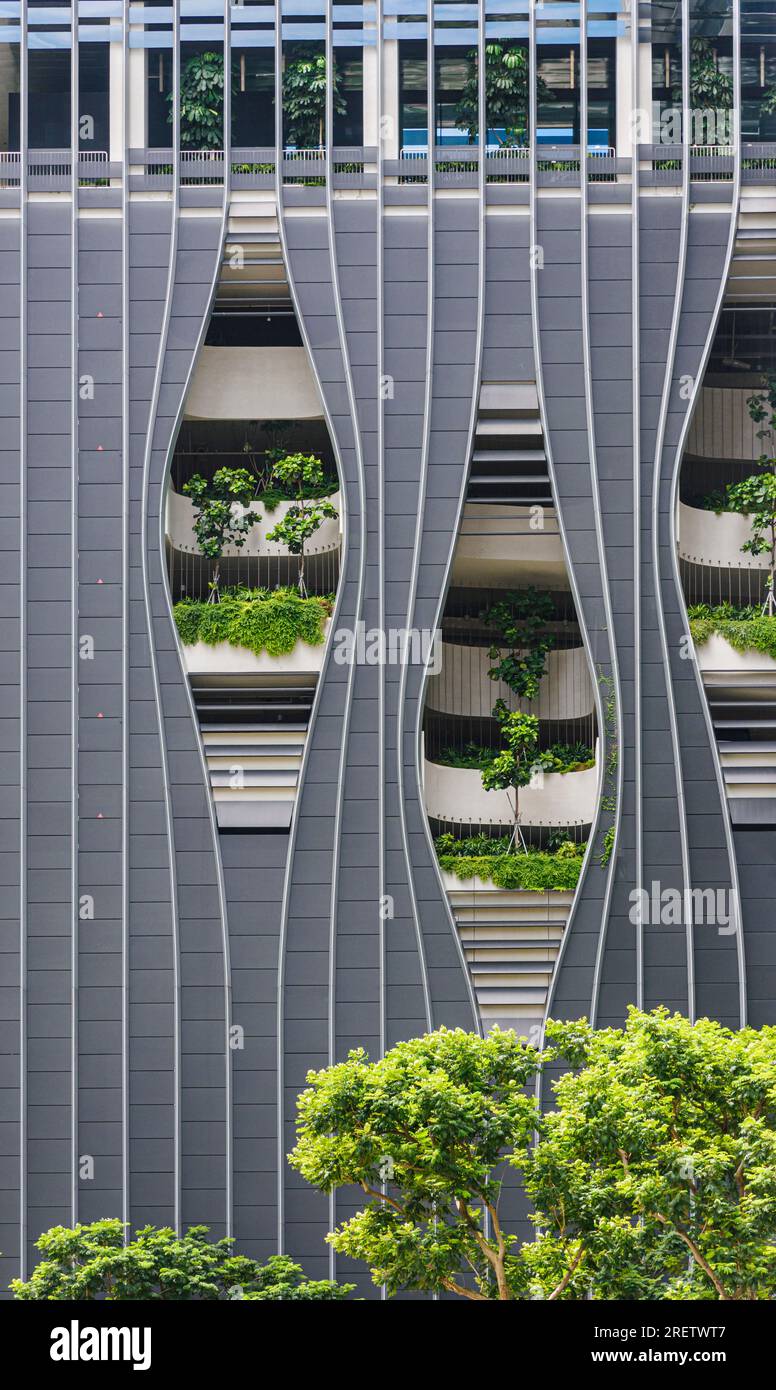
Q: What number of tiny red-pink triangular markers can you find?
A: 5